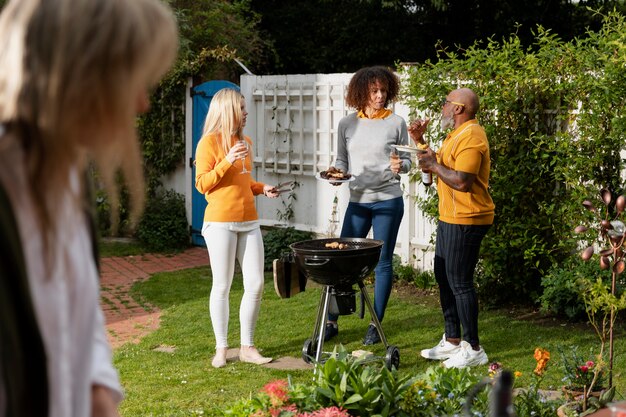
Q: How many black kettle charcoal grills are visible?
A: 1